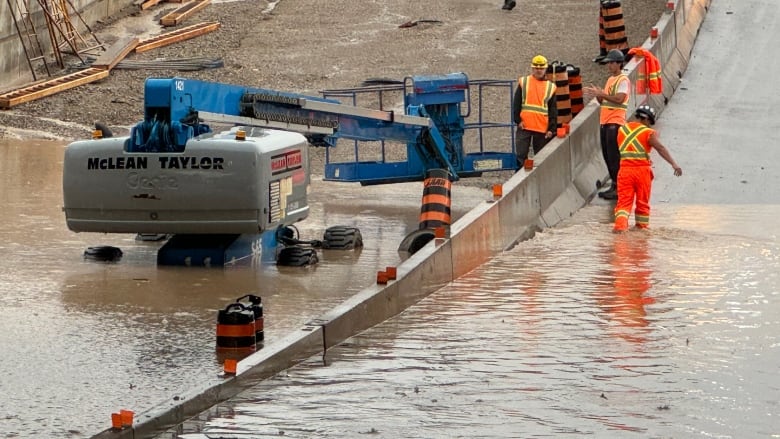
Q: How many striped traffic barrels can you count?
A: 7